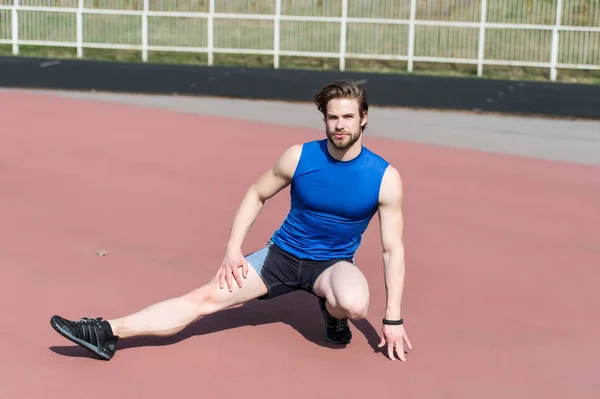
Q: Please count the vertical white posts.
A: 9